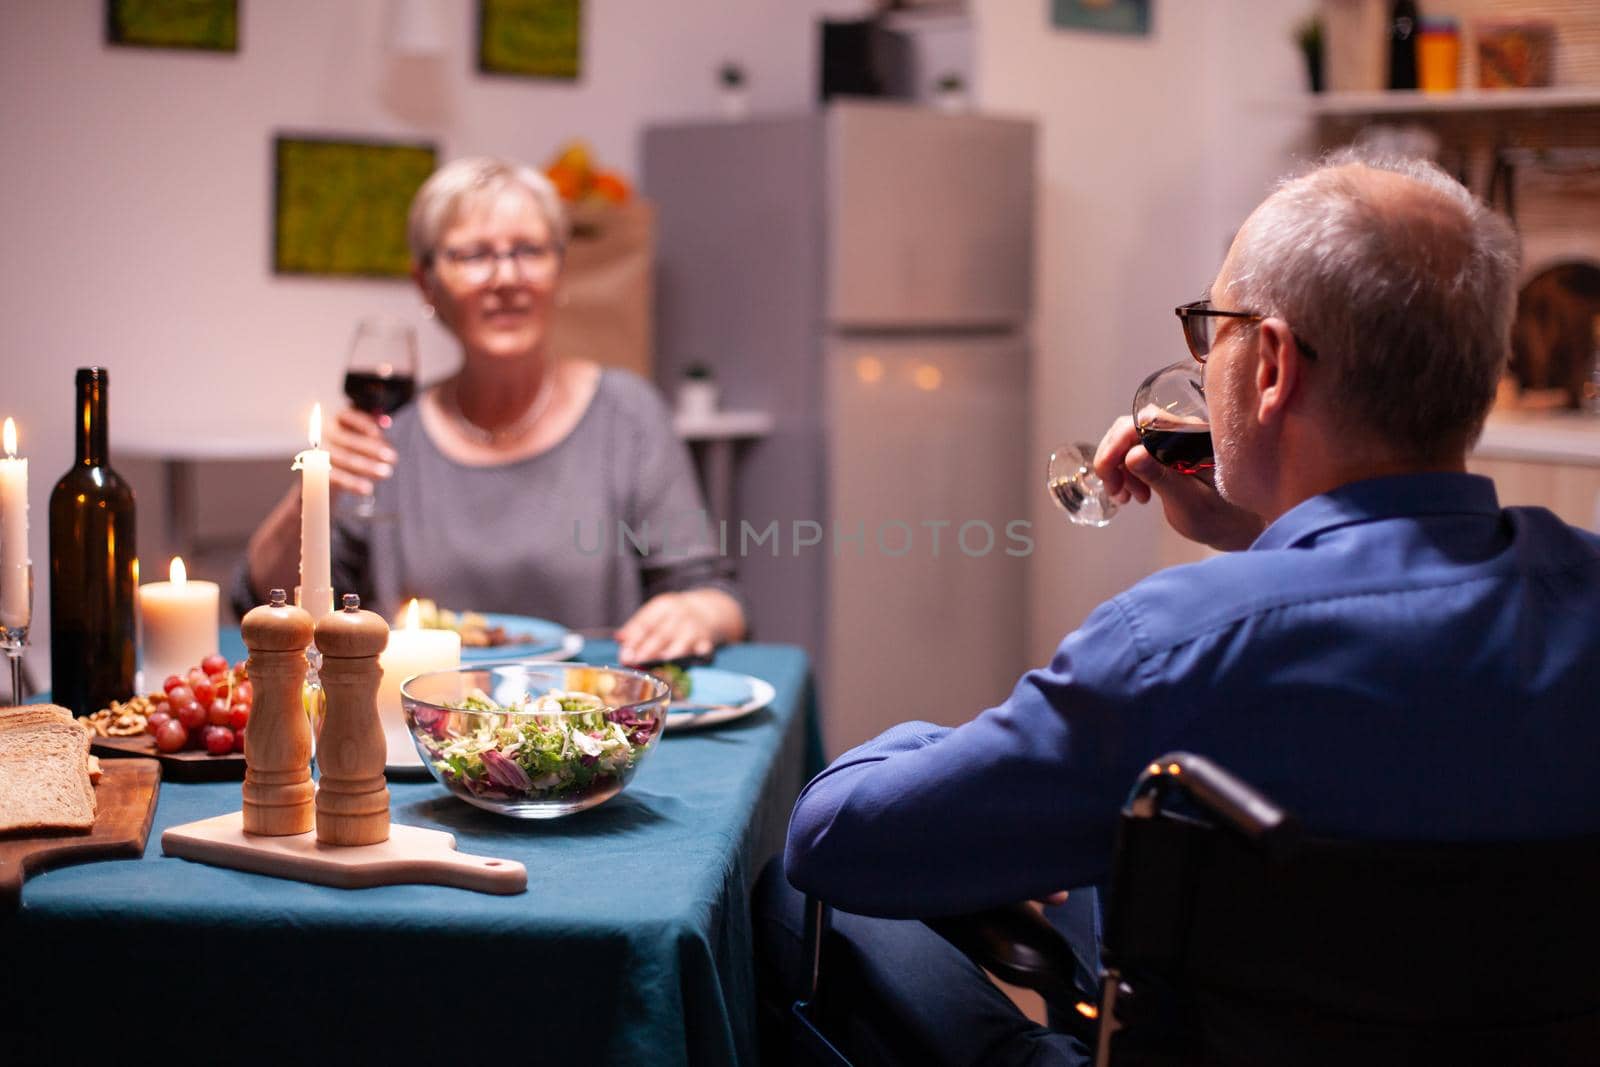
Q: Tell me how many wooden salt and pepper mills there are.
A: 2